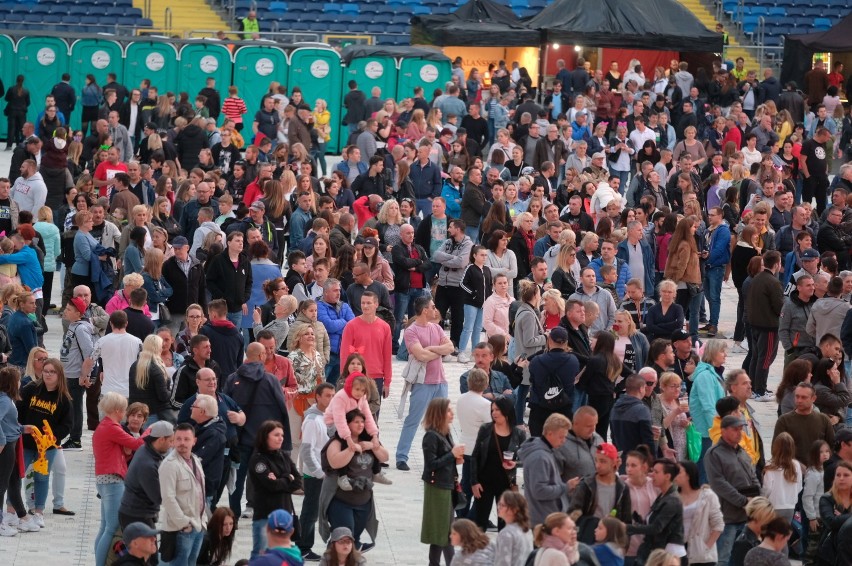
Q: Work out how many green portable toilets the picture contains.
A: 9